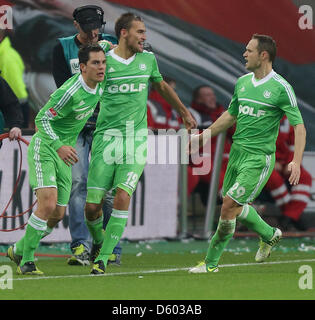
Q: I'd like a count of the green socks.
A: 6